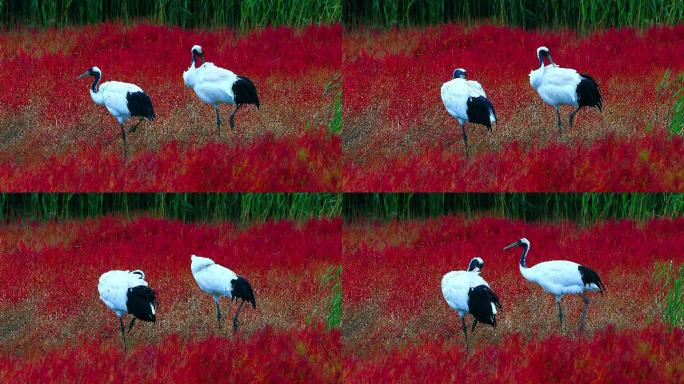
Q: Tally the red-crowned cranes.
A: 8